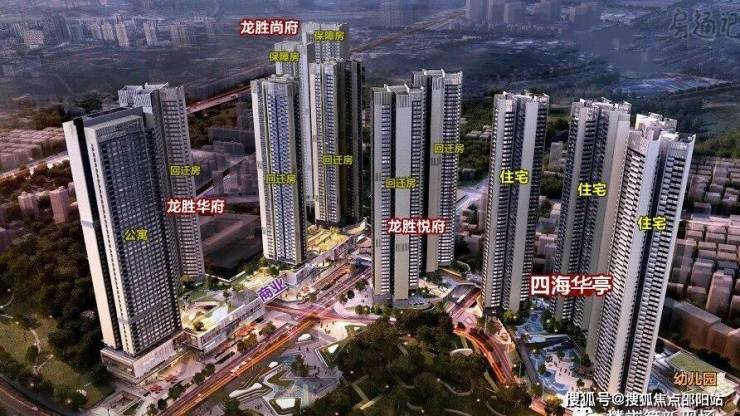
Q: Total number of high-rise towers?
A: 11